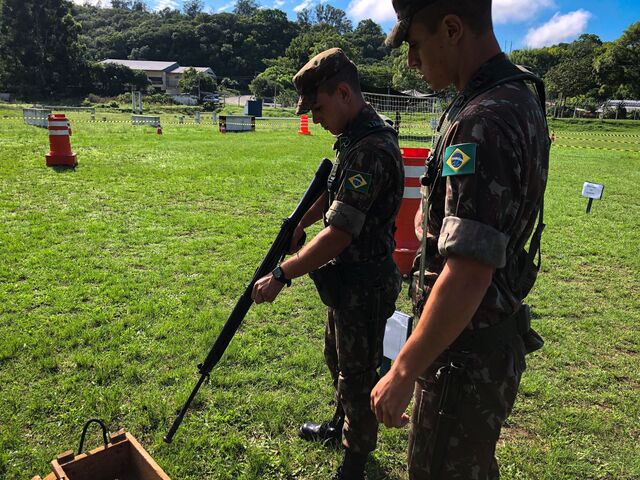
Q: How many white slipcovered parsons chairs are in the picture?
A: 0